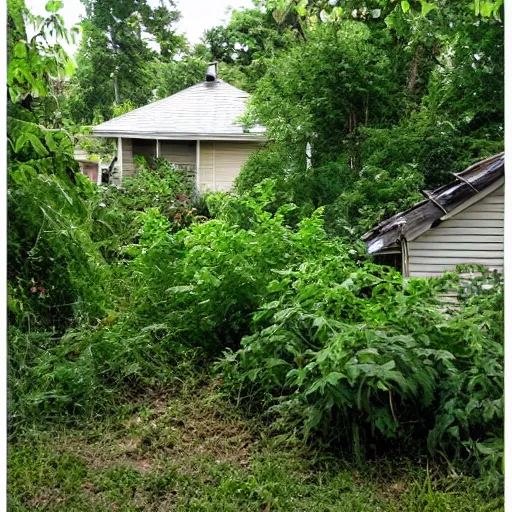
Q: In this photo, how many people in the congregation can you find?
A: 0